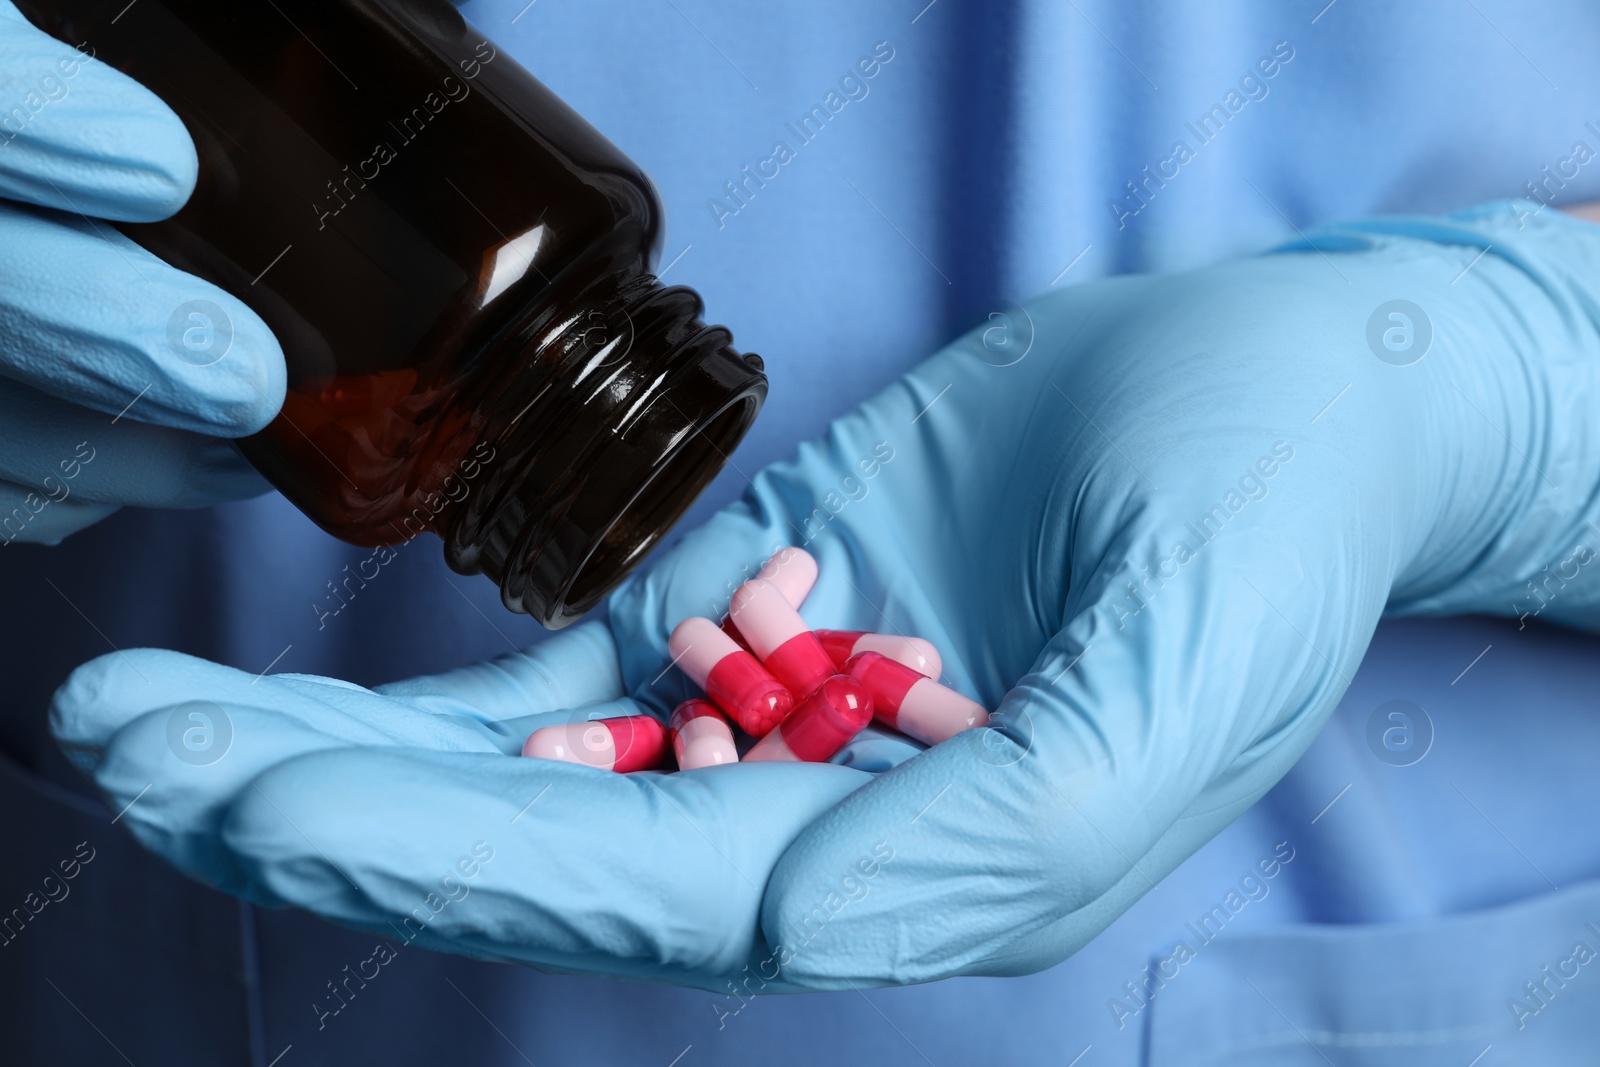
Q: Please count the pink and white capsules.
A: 8